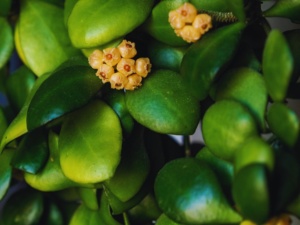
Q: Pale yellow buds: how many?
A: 12